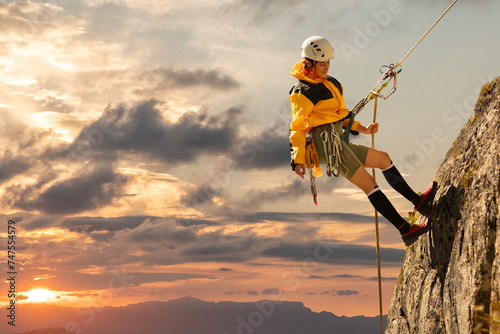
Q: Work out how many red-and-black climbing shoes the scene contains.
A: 2